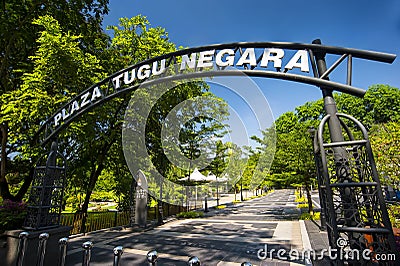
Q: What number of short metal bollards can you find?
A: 8